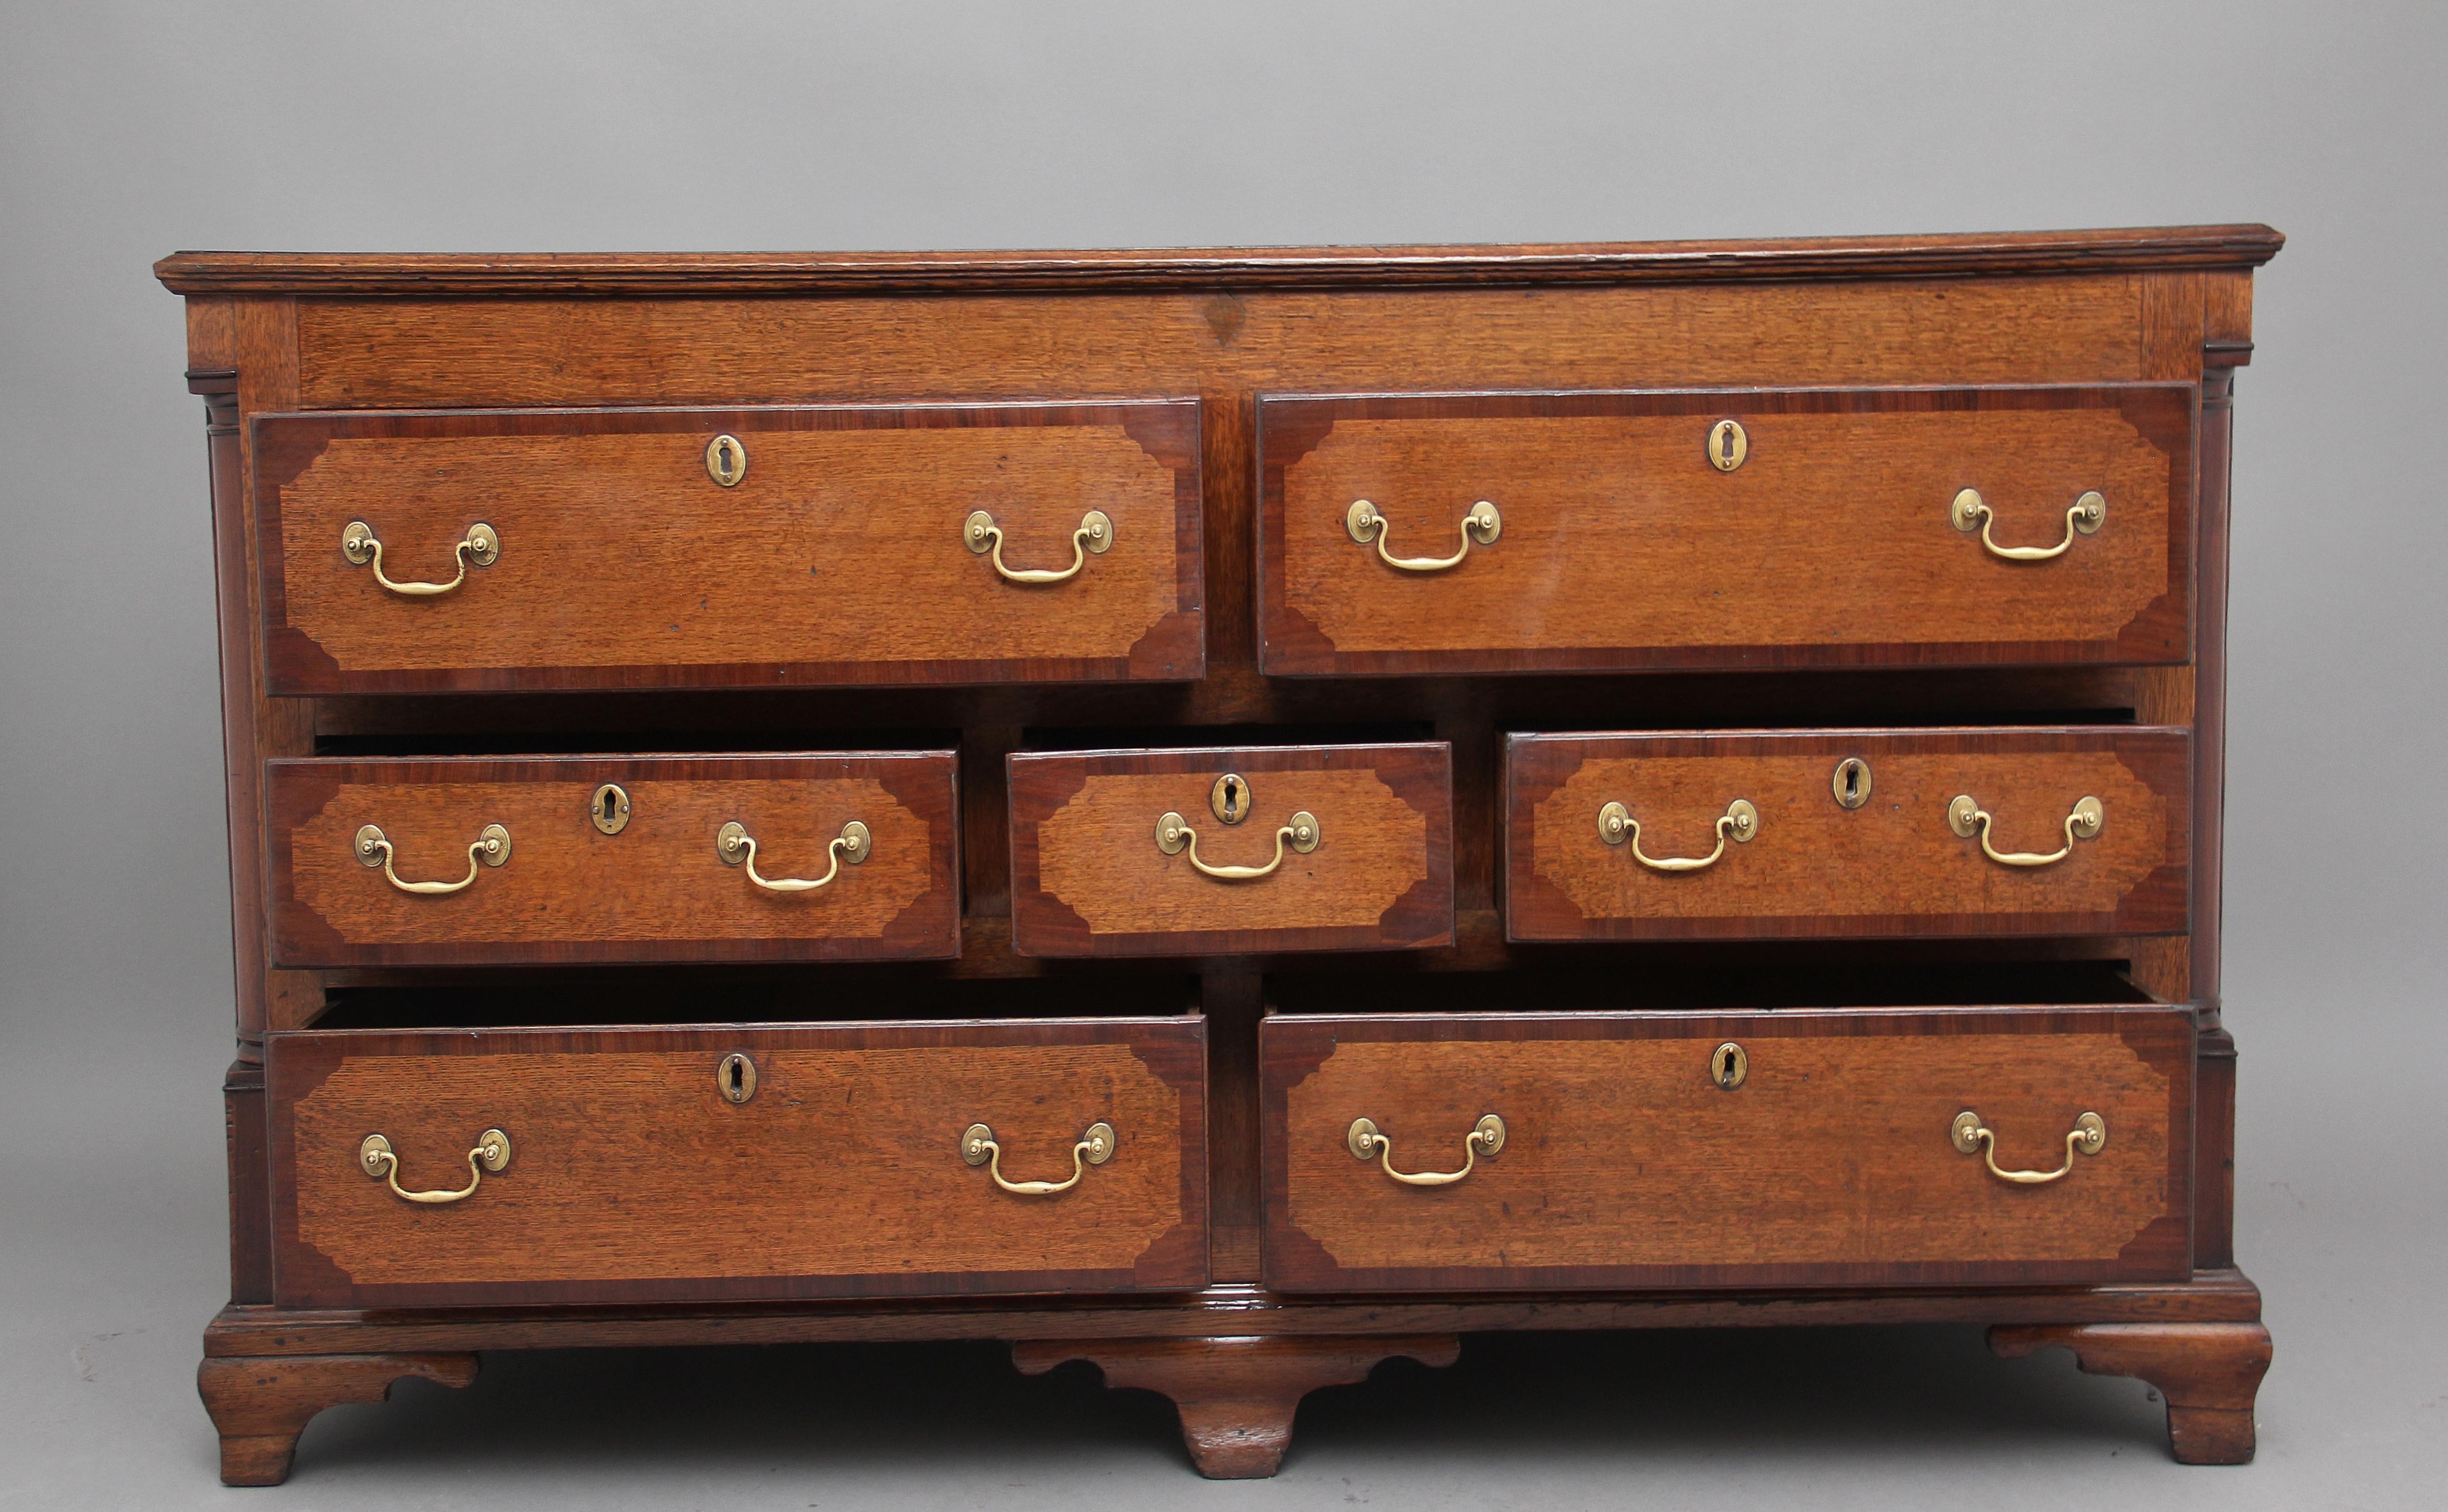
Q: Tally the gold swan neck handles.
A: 13